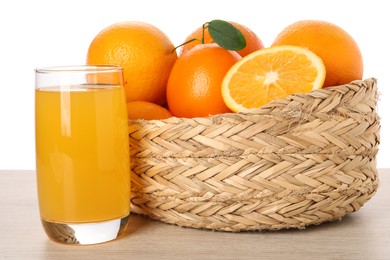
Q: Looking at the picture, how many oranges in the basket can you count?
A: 6